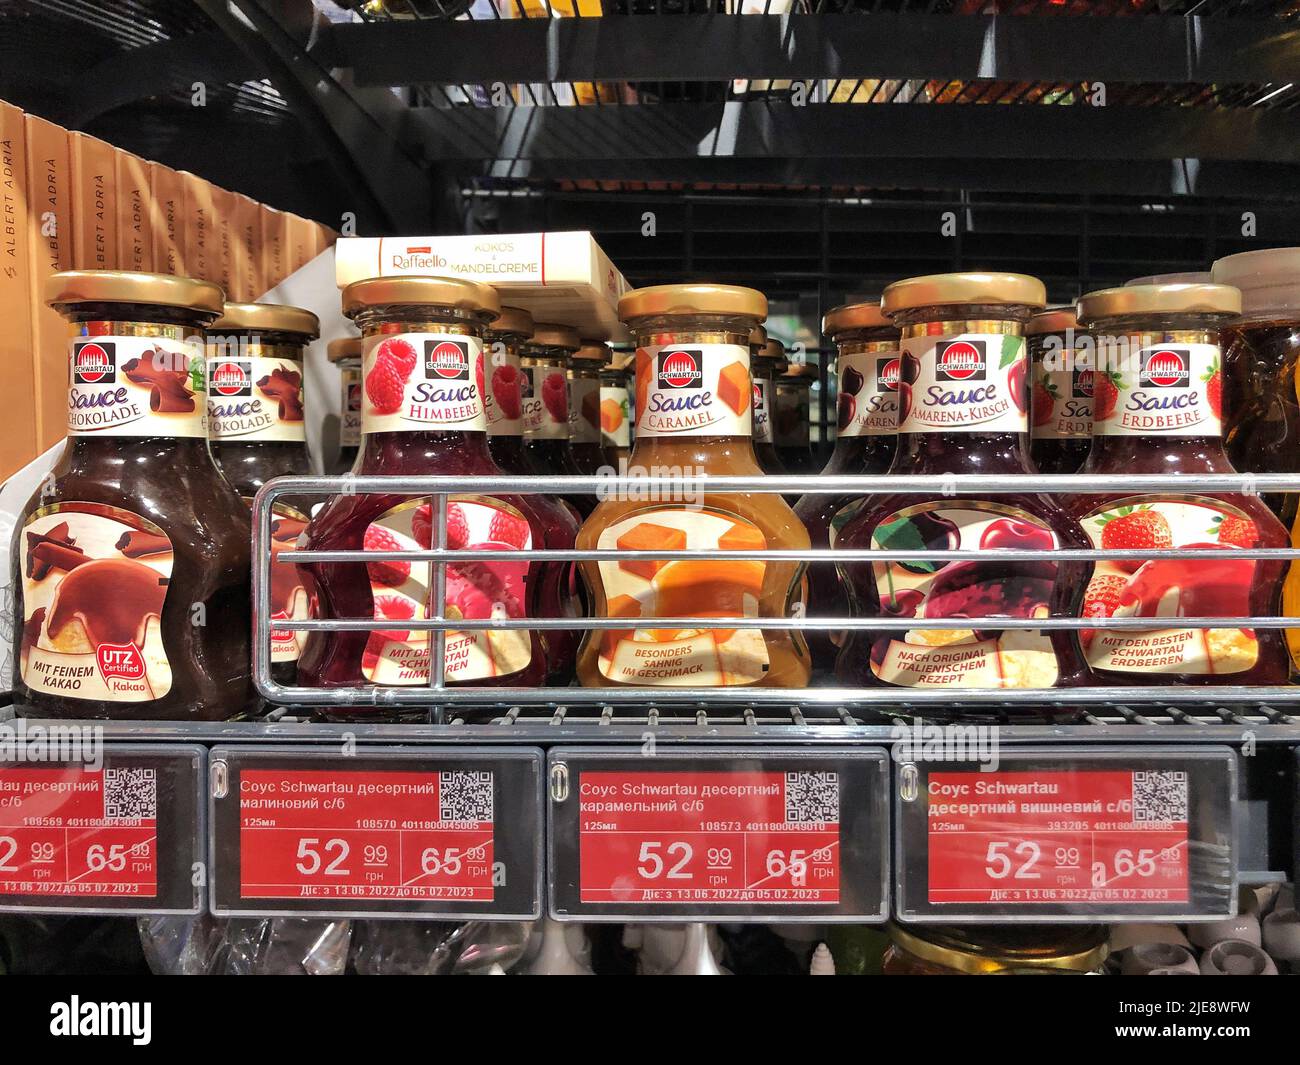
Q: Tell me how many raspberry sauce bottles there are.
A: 3